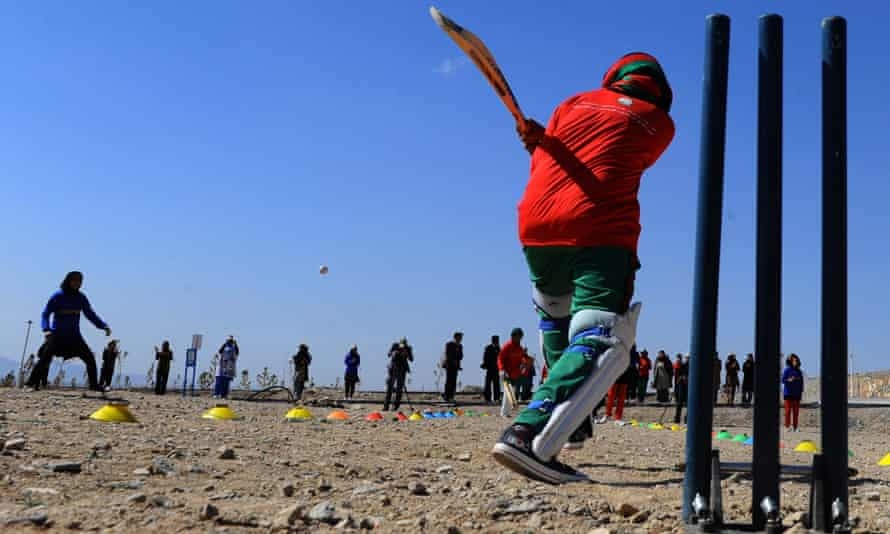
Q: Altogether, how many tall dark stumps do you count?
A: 3